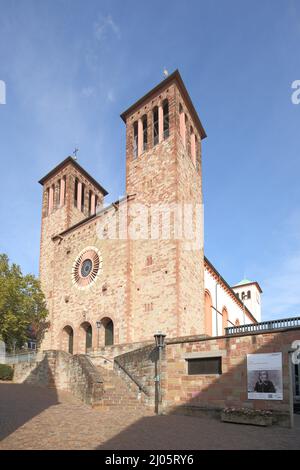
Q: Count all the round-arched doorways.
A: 3